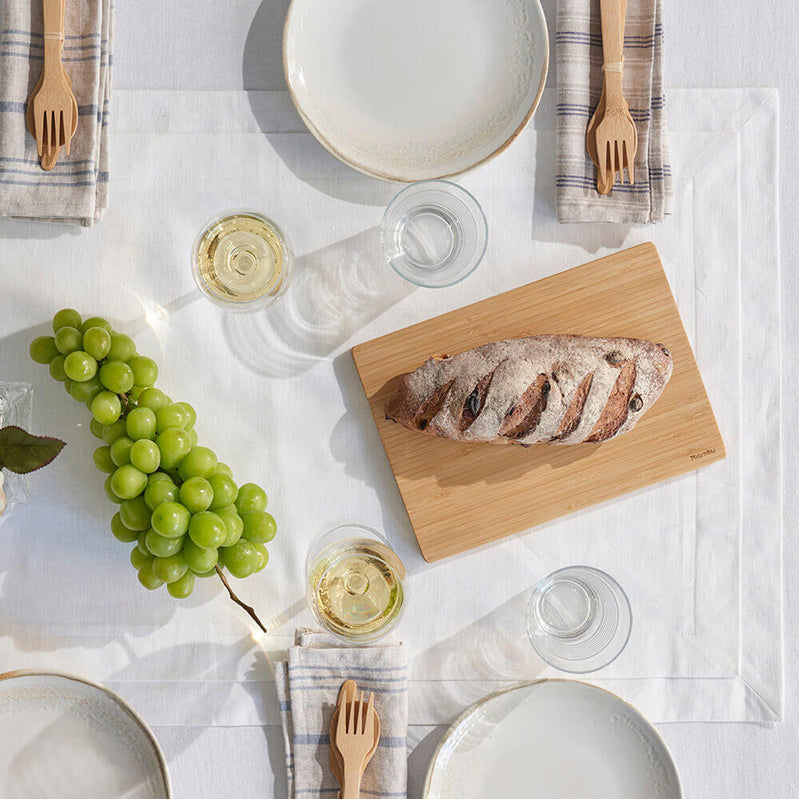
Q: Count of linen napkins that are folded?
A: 3